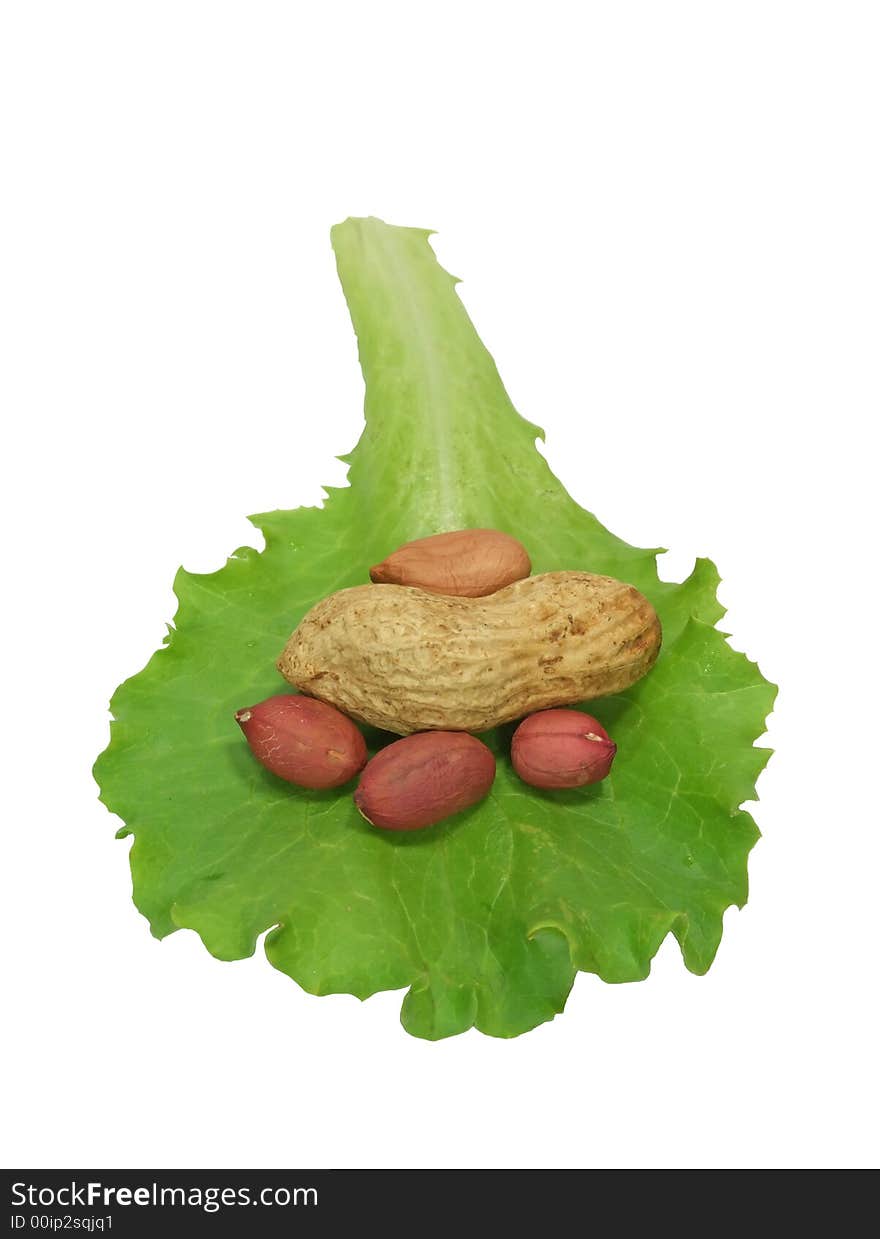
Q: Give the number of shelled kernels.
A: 4